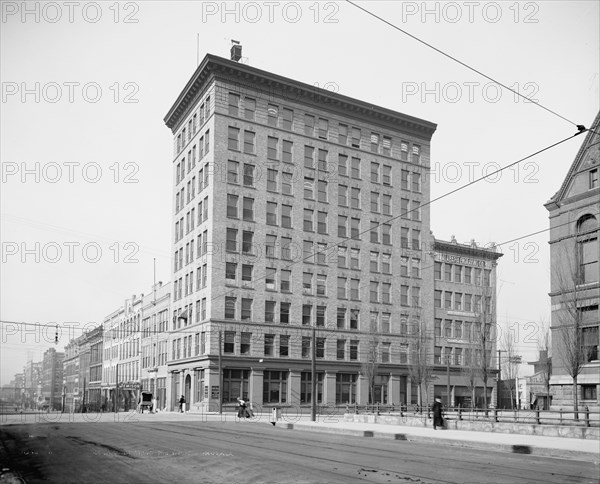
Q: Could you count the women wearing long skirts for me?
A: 2